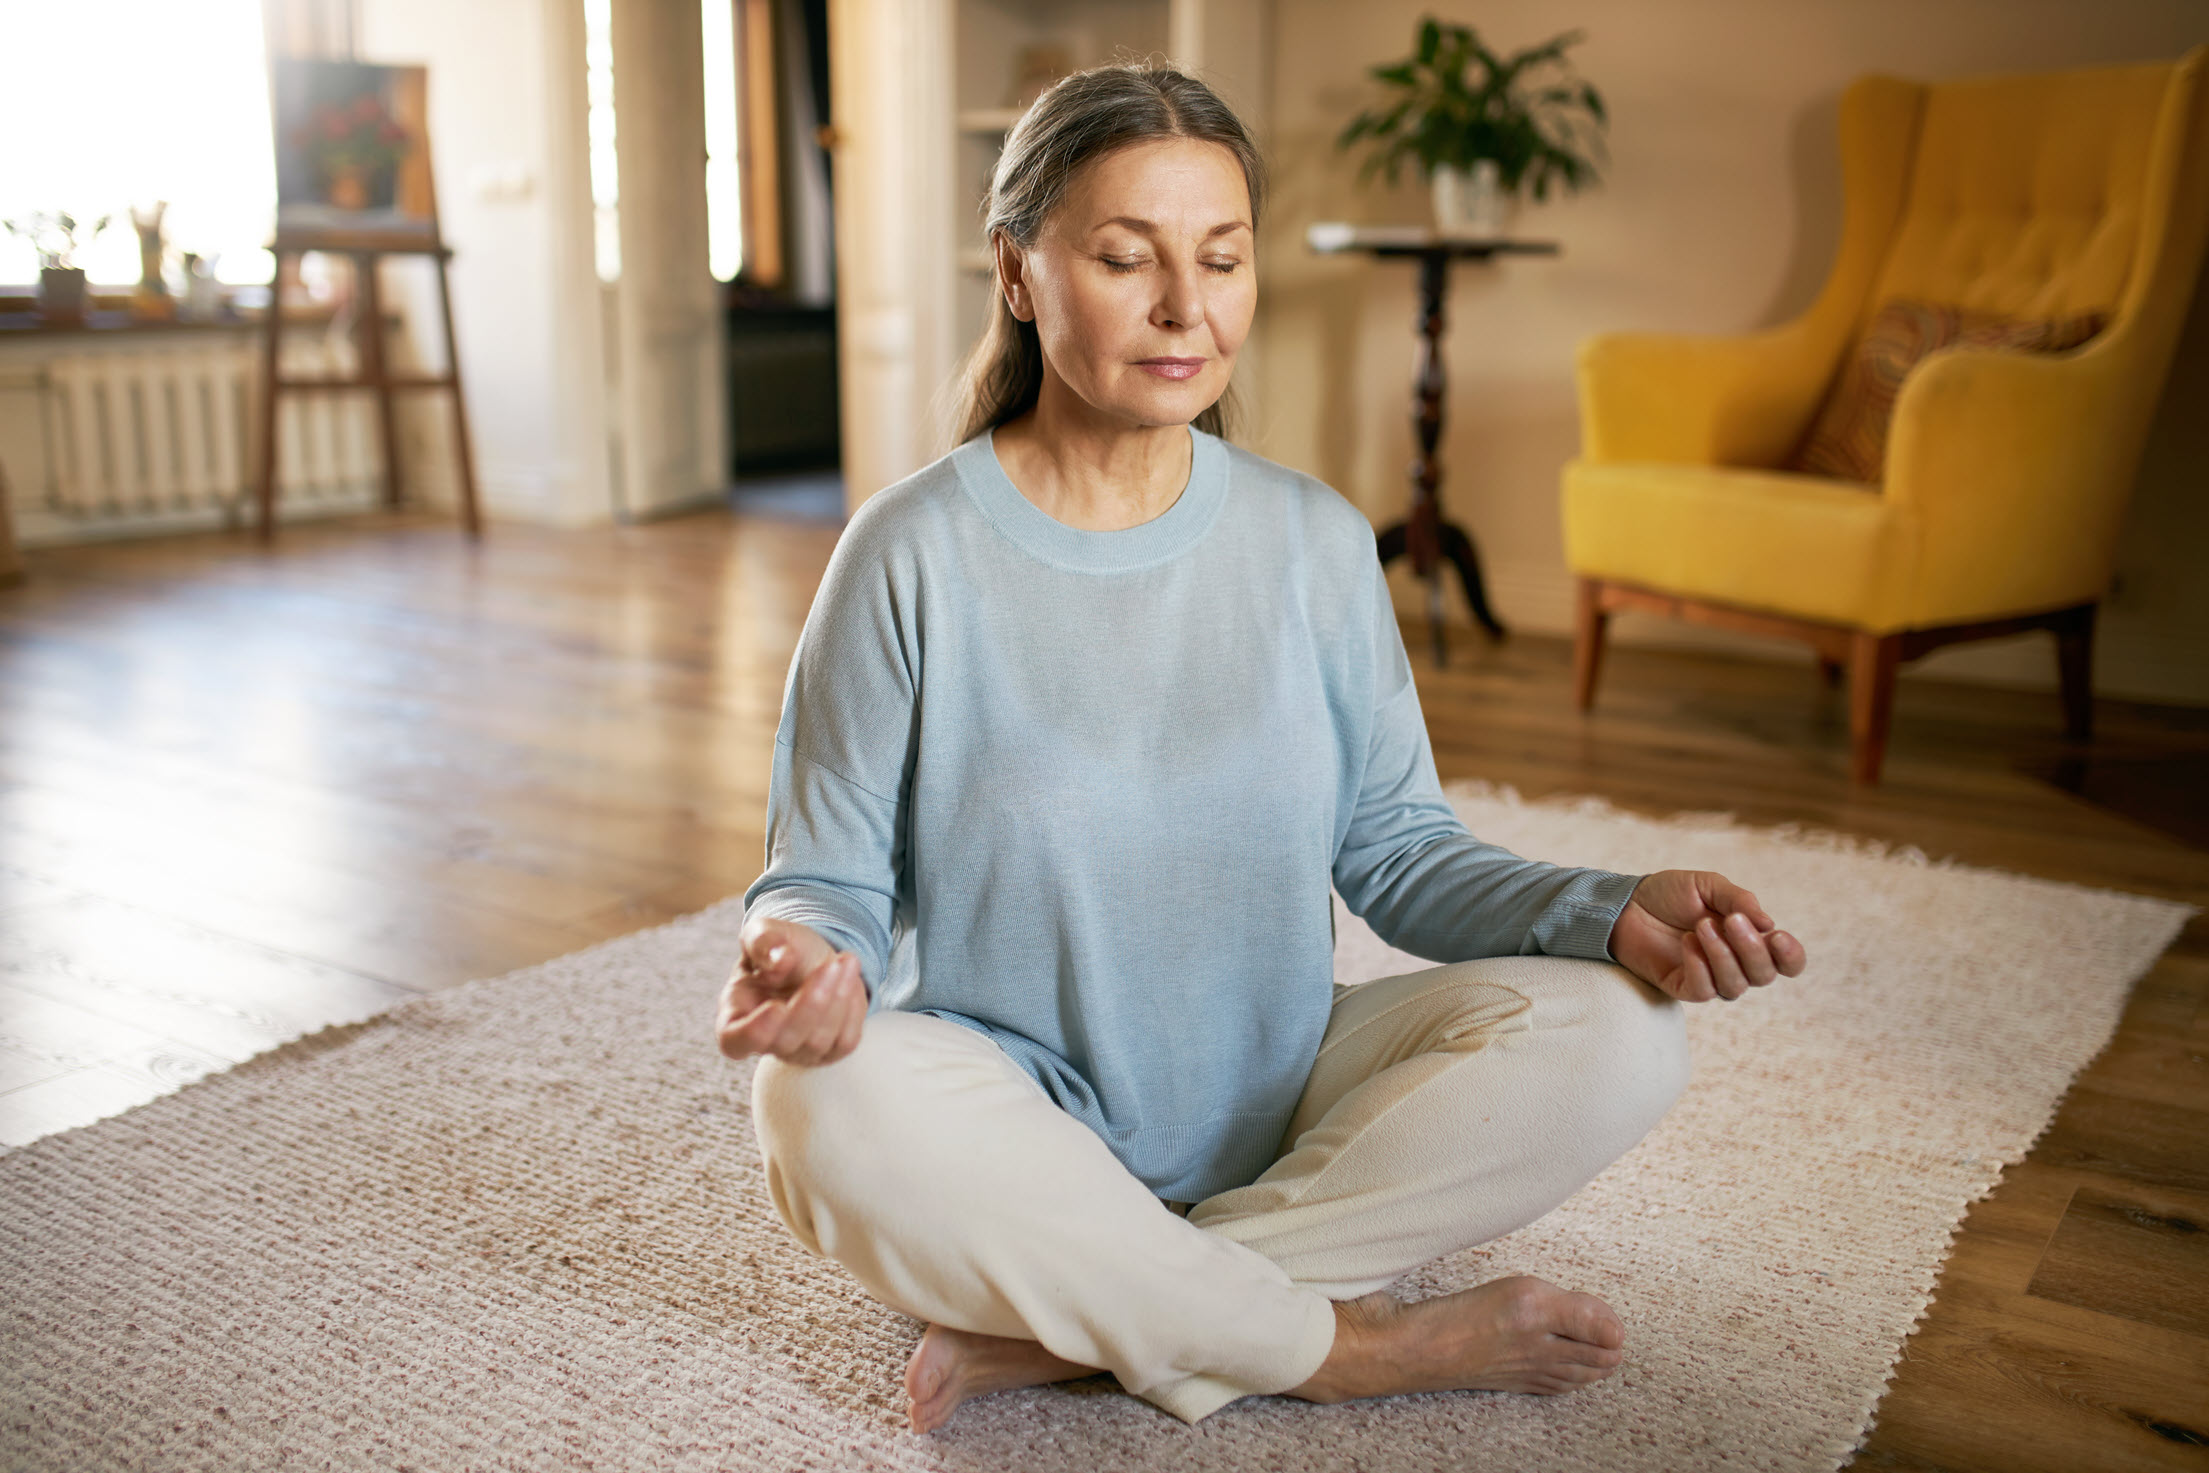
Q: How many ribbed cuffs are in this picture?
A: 2